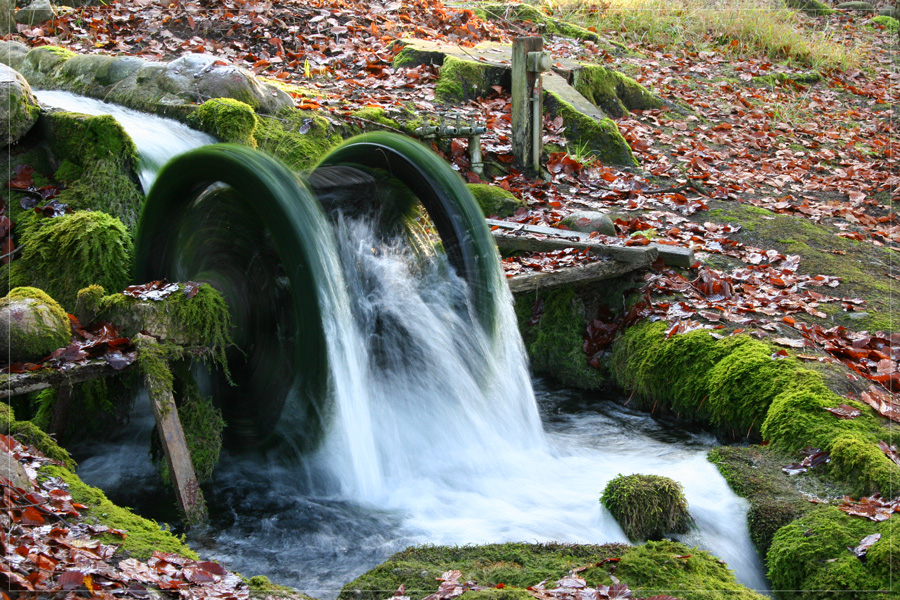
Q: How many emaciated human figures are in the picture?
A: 0